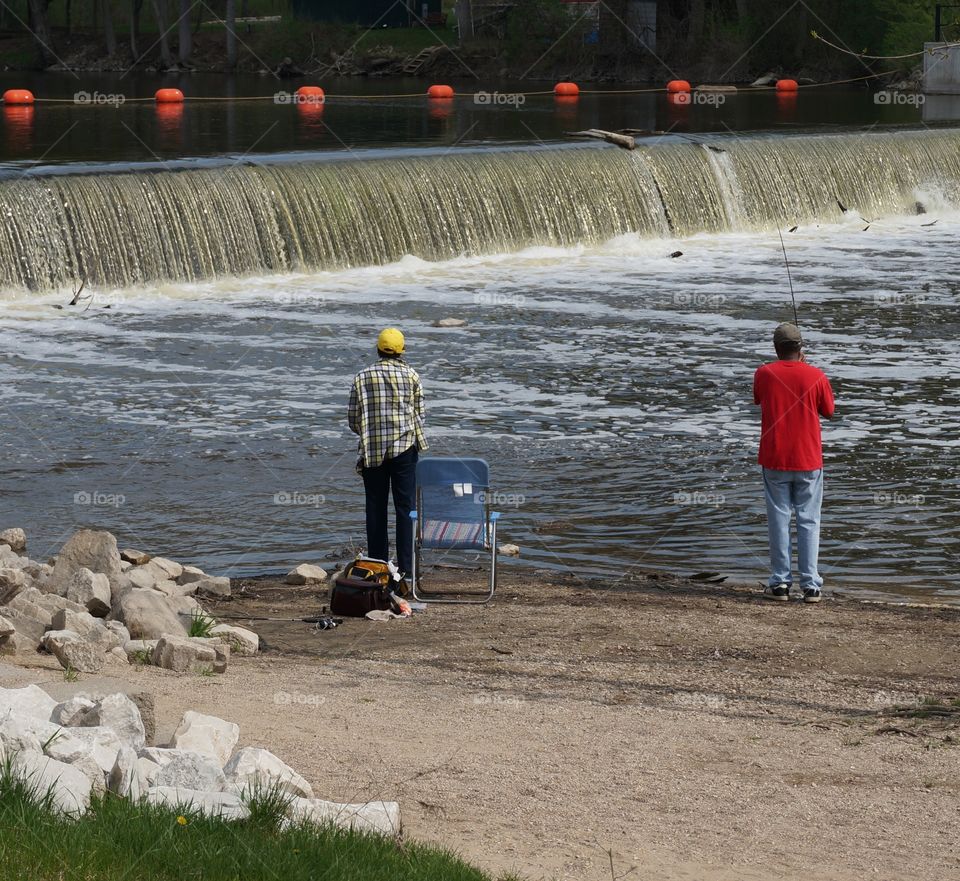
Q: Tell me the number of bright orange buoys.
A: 7